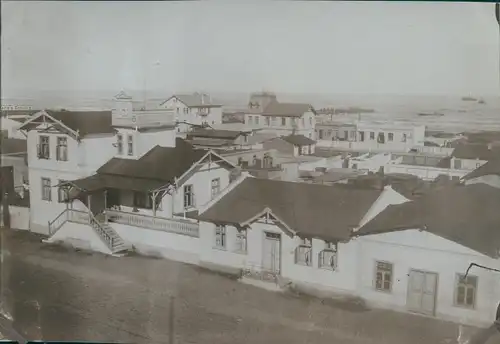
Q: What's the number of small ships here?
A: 2